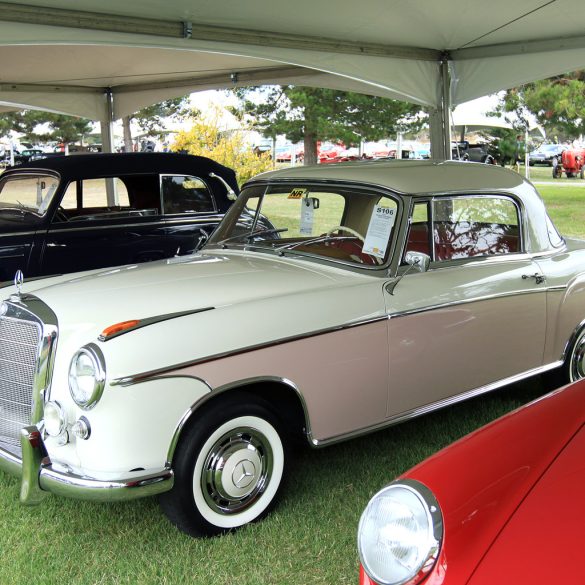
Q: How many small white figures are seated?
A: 0